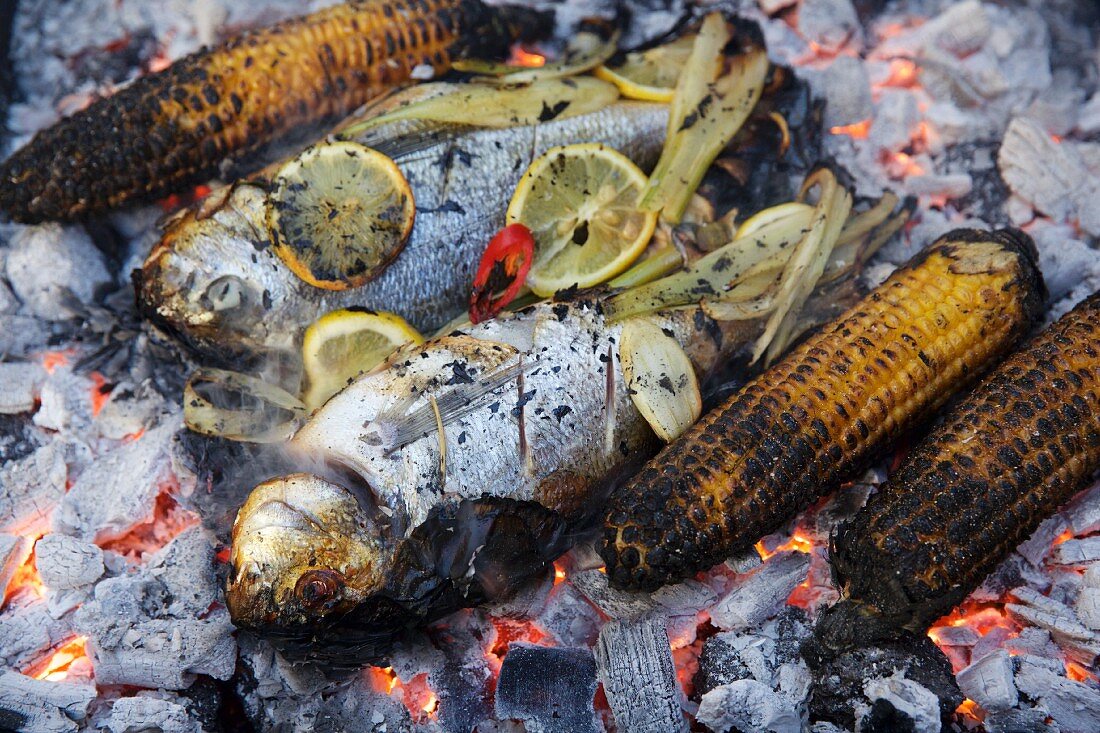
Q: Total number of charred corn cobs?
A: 3